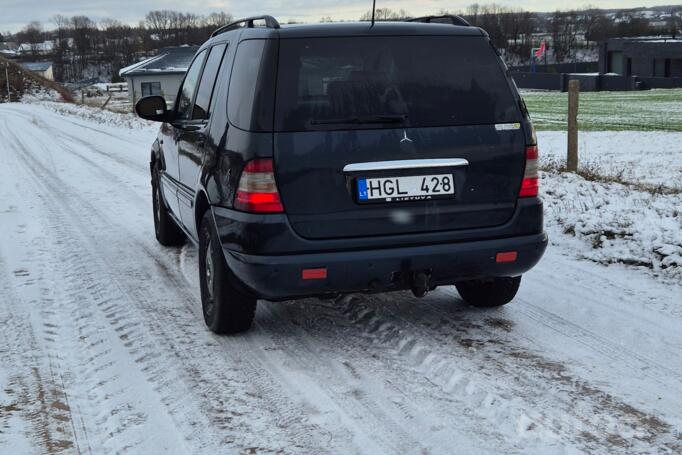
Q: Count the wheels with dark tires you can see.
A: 3